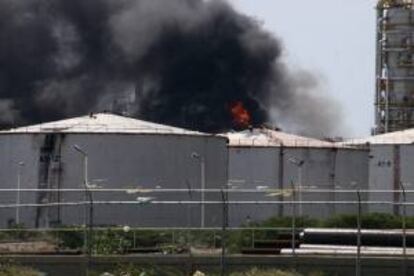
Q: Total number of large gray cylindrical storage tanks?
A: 3